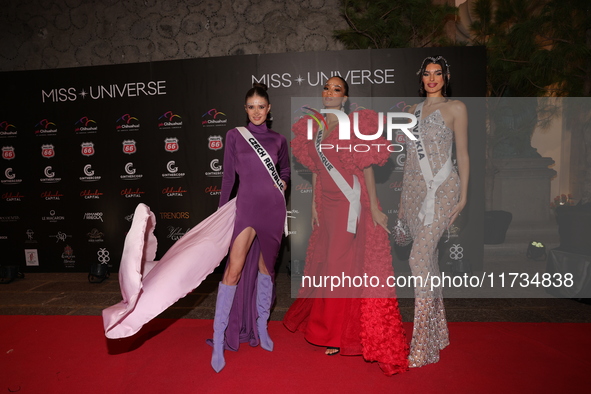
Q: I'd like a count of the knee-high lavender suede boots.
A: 2